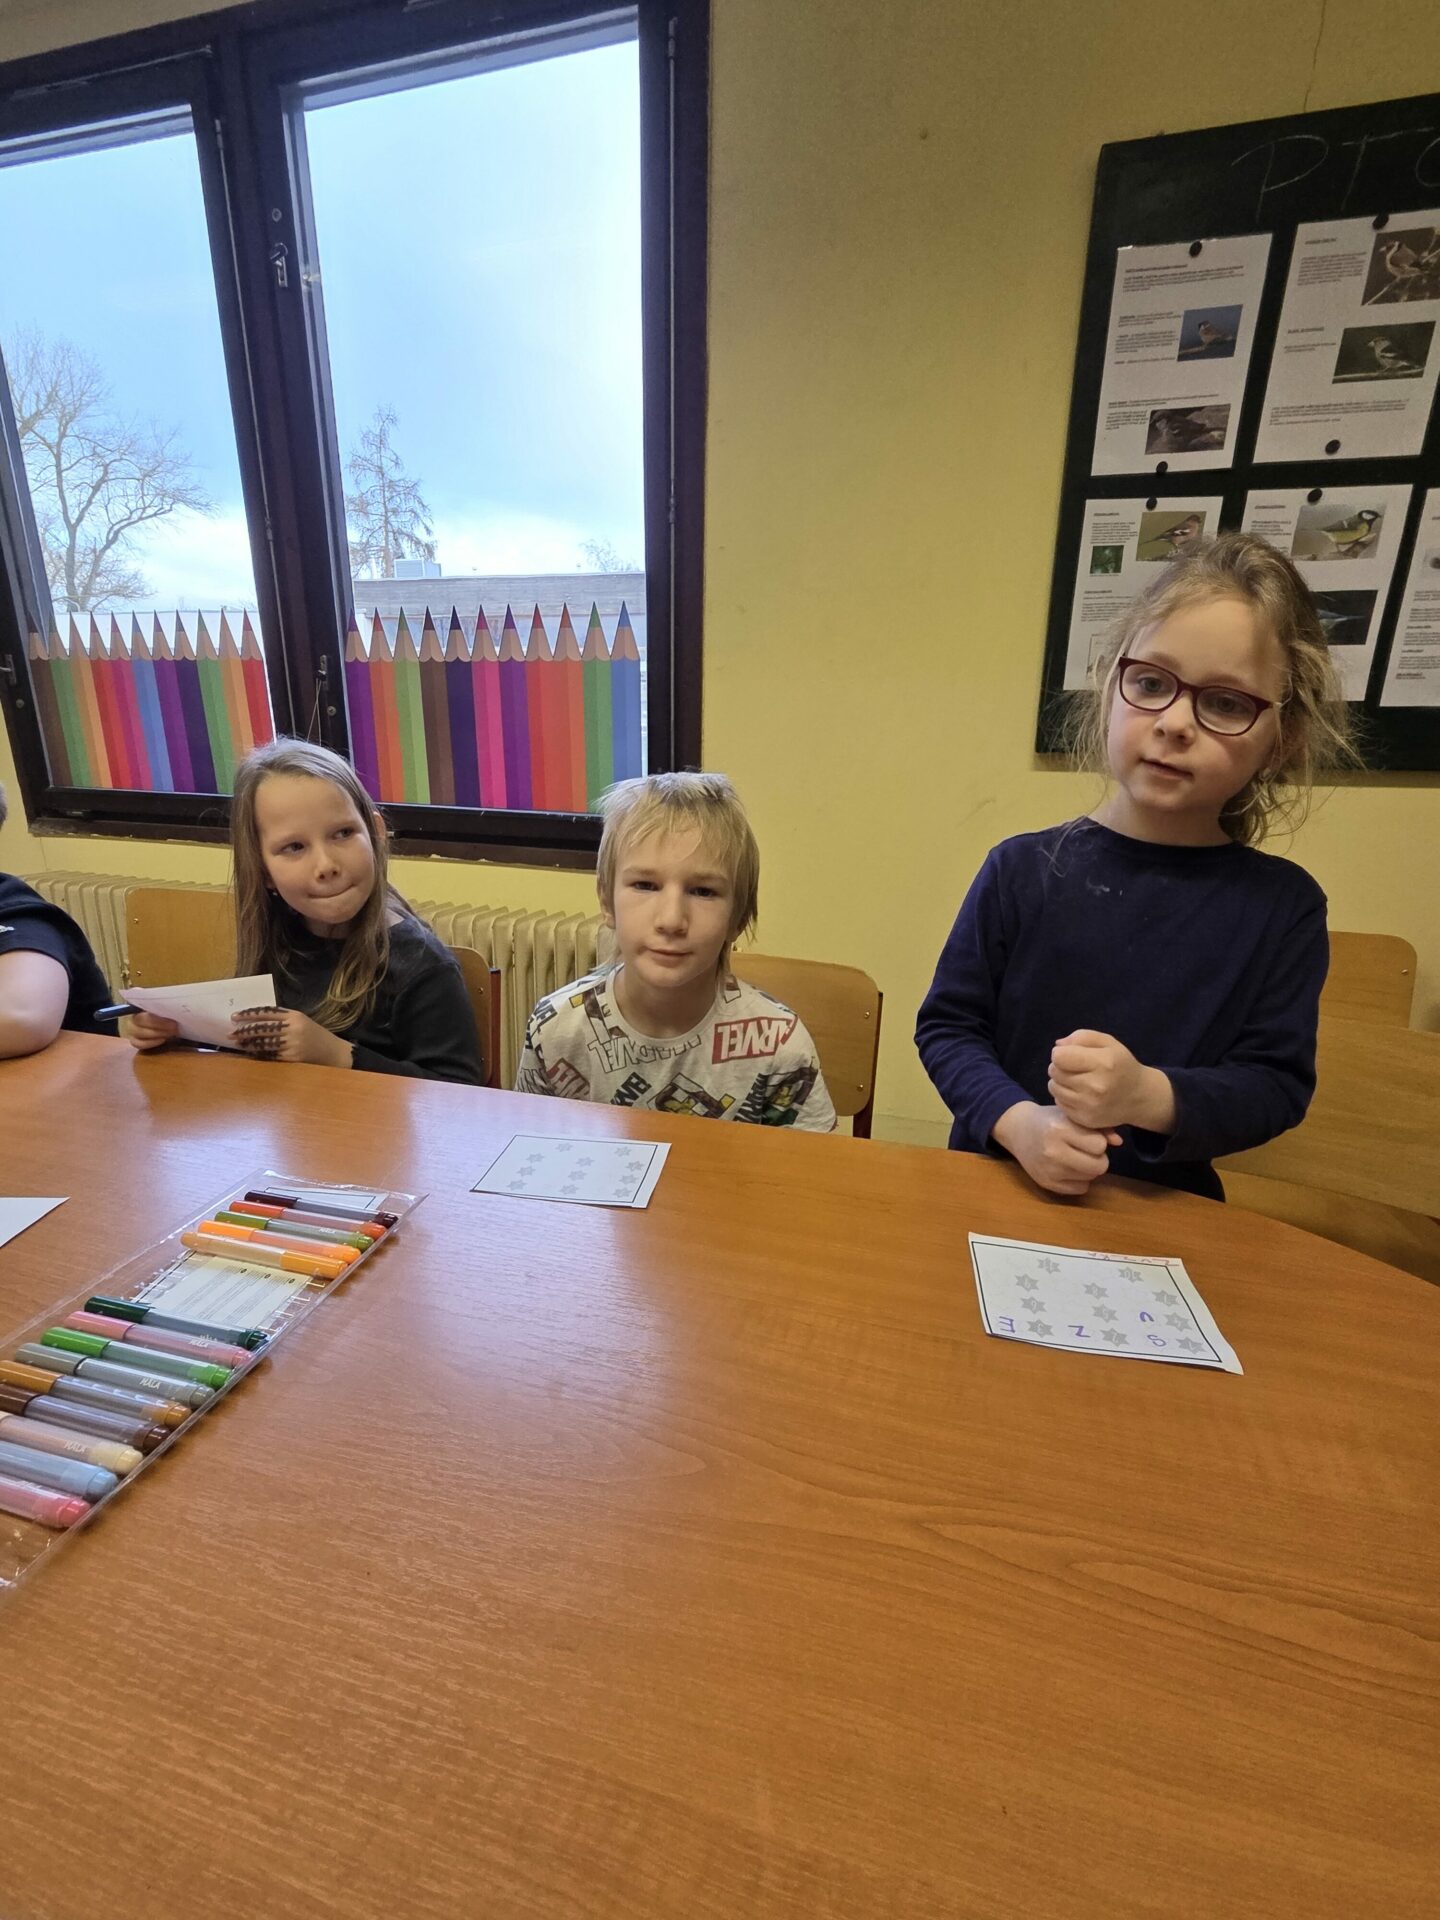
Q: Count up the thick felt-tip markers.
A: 14